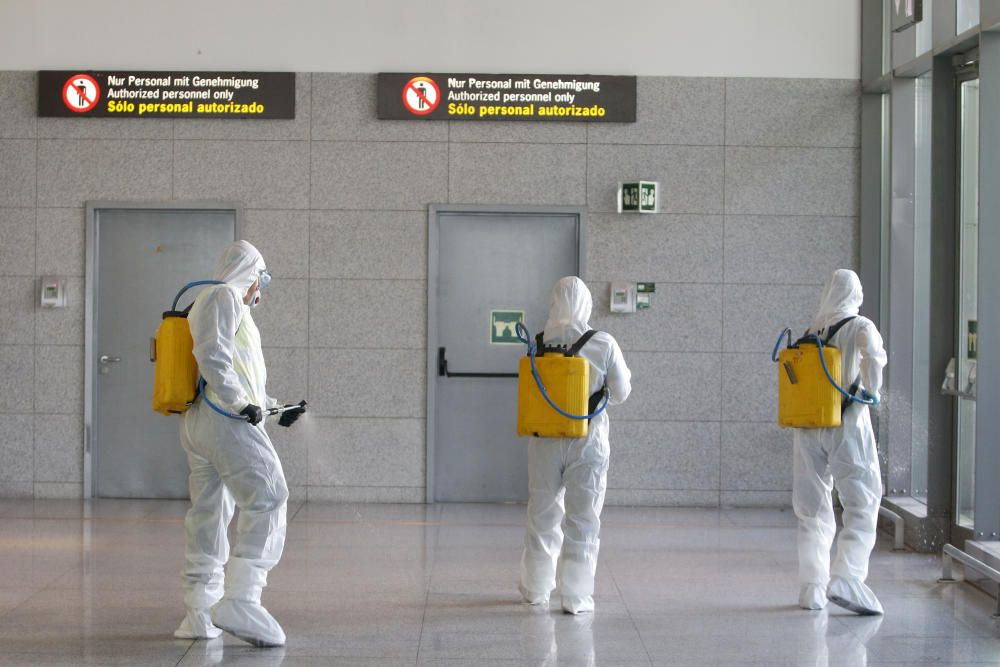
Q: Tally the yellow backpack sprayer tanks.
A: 3